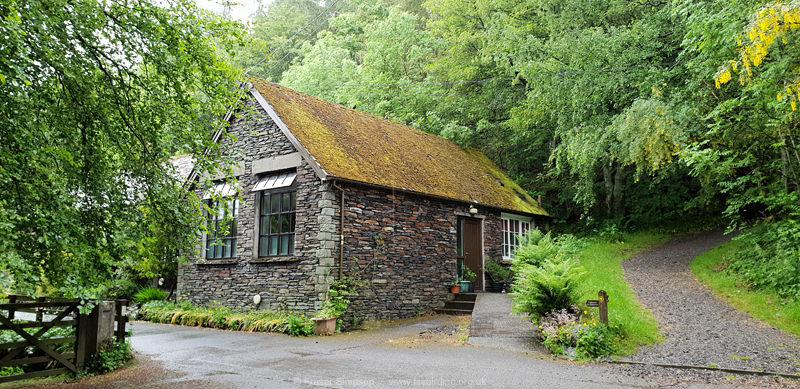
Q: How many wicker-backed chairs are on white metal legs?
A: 0